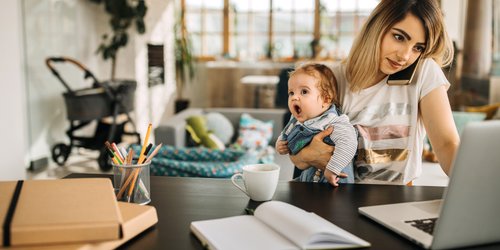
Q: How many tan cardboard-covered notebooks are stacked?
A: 2